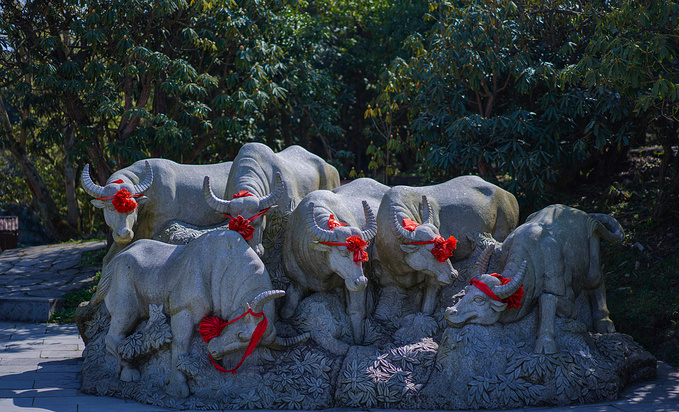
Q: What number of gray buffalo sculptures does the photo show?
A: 6